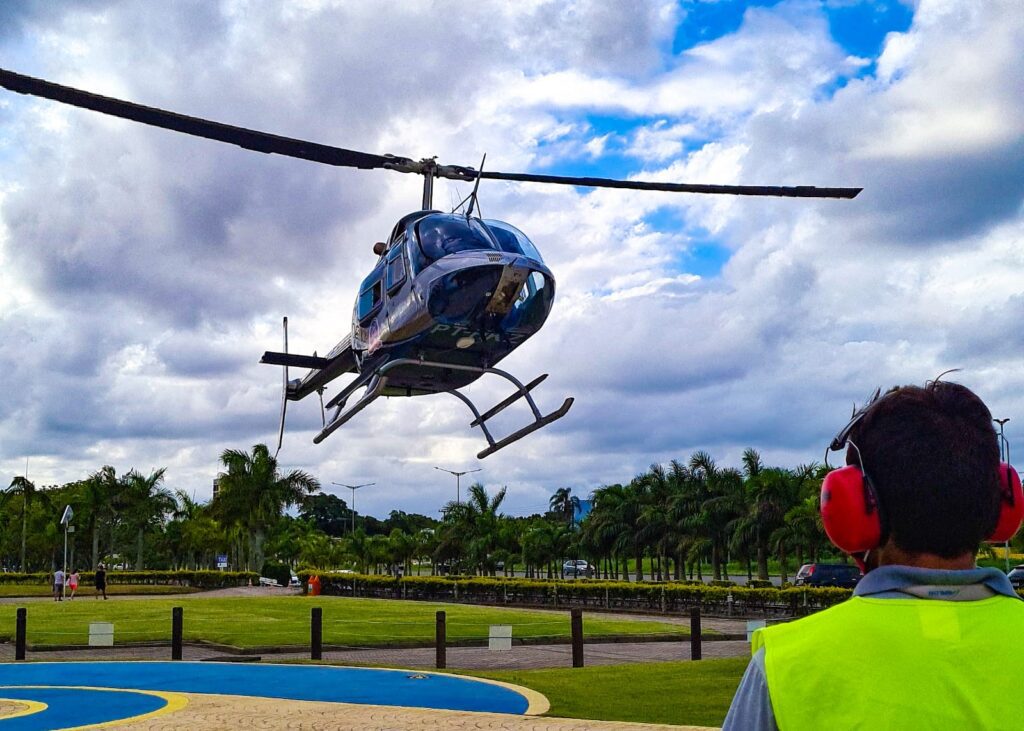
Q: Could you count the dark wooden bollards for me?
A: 6